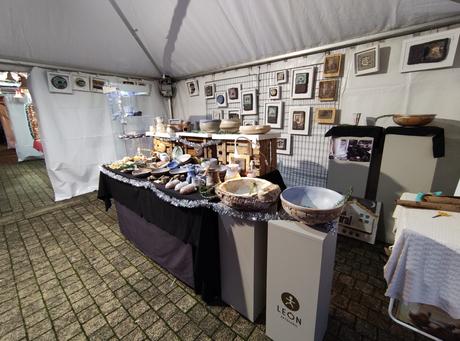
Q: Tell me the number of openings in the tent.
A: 1